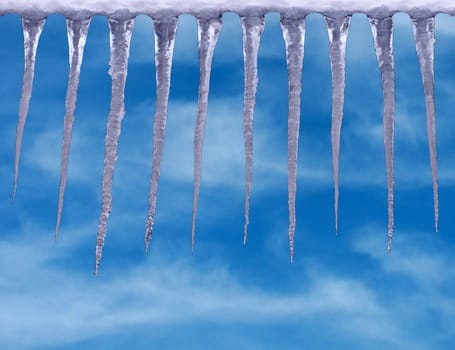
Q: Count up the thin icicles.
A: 10